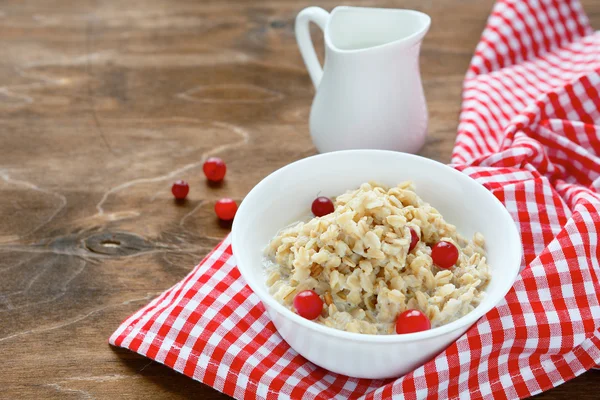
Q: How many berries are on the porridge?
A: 5